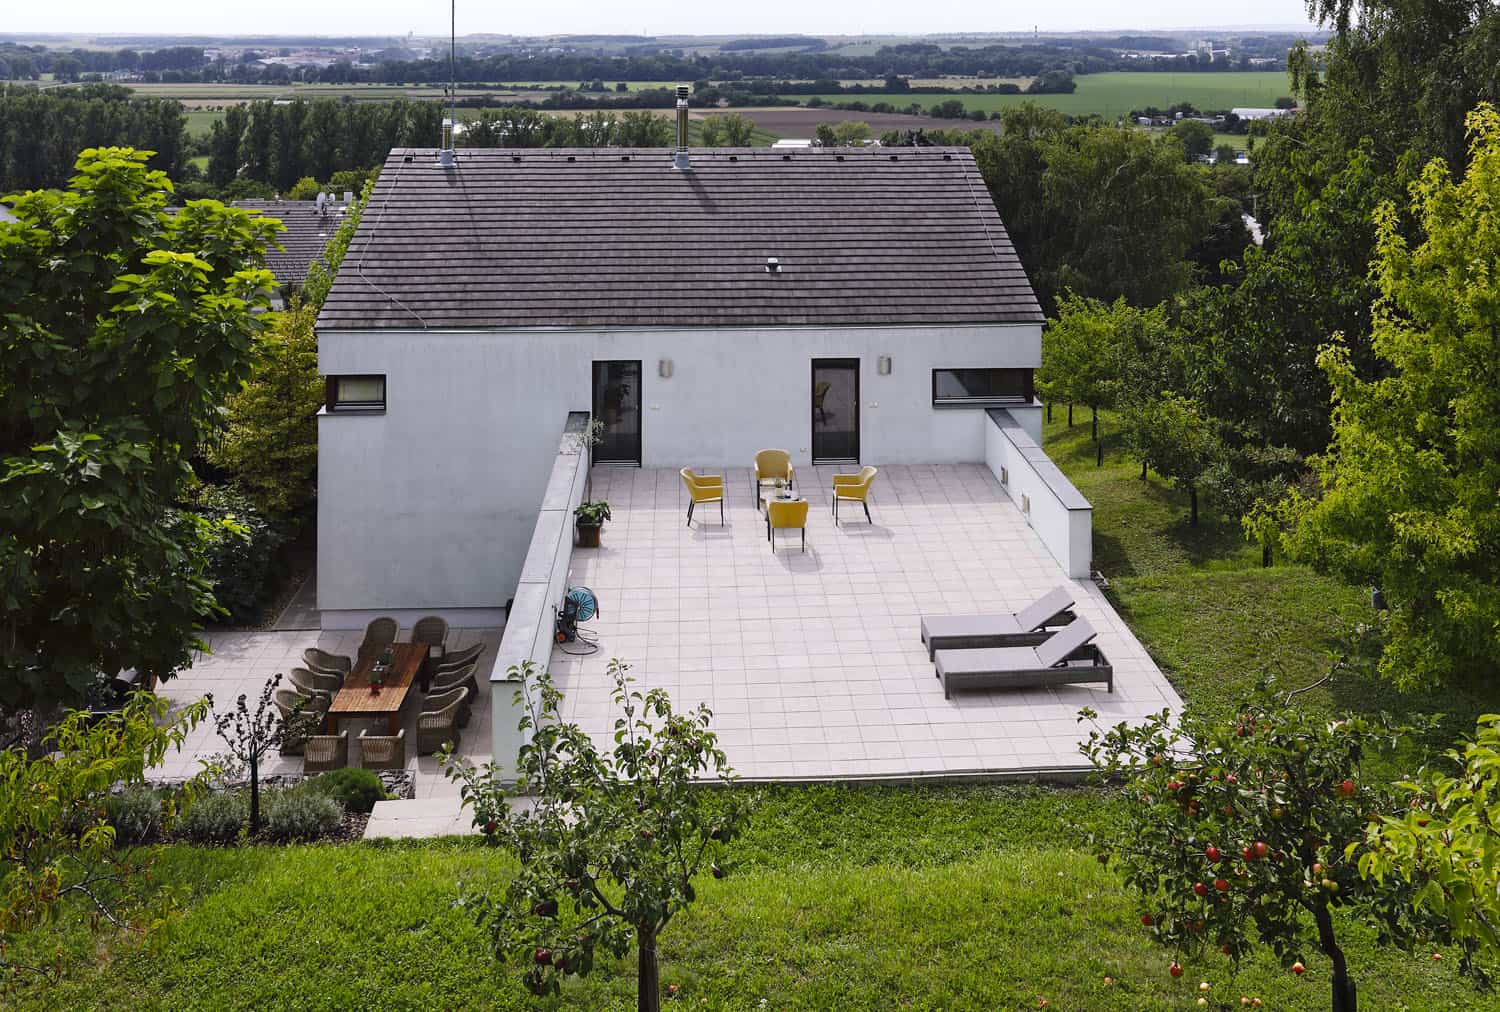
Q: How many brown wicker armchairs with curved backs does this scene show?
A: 10